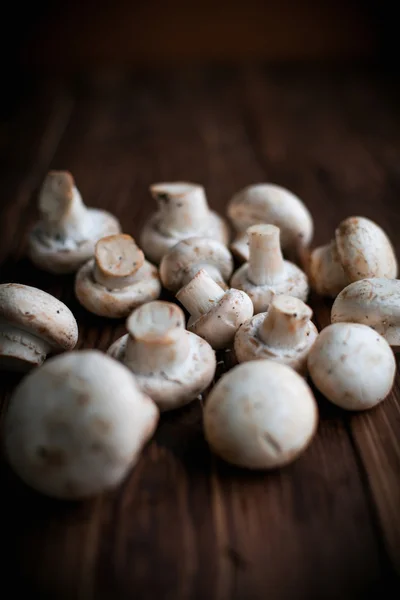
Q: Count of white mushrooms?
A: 15